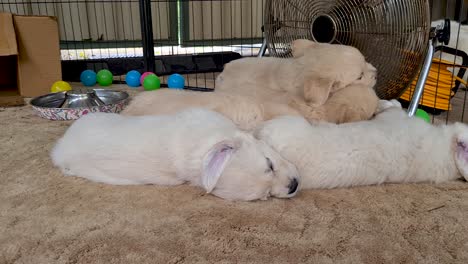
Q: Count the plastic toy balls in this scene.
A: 8